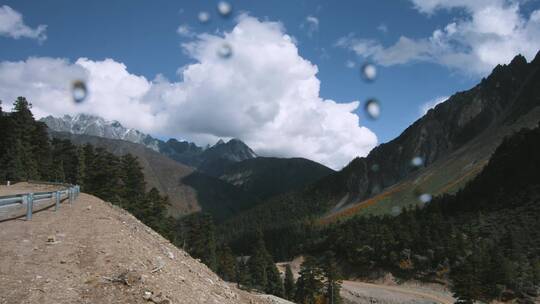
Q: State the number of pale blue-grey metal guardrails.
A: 1